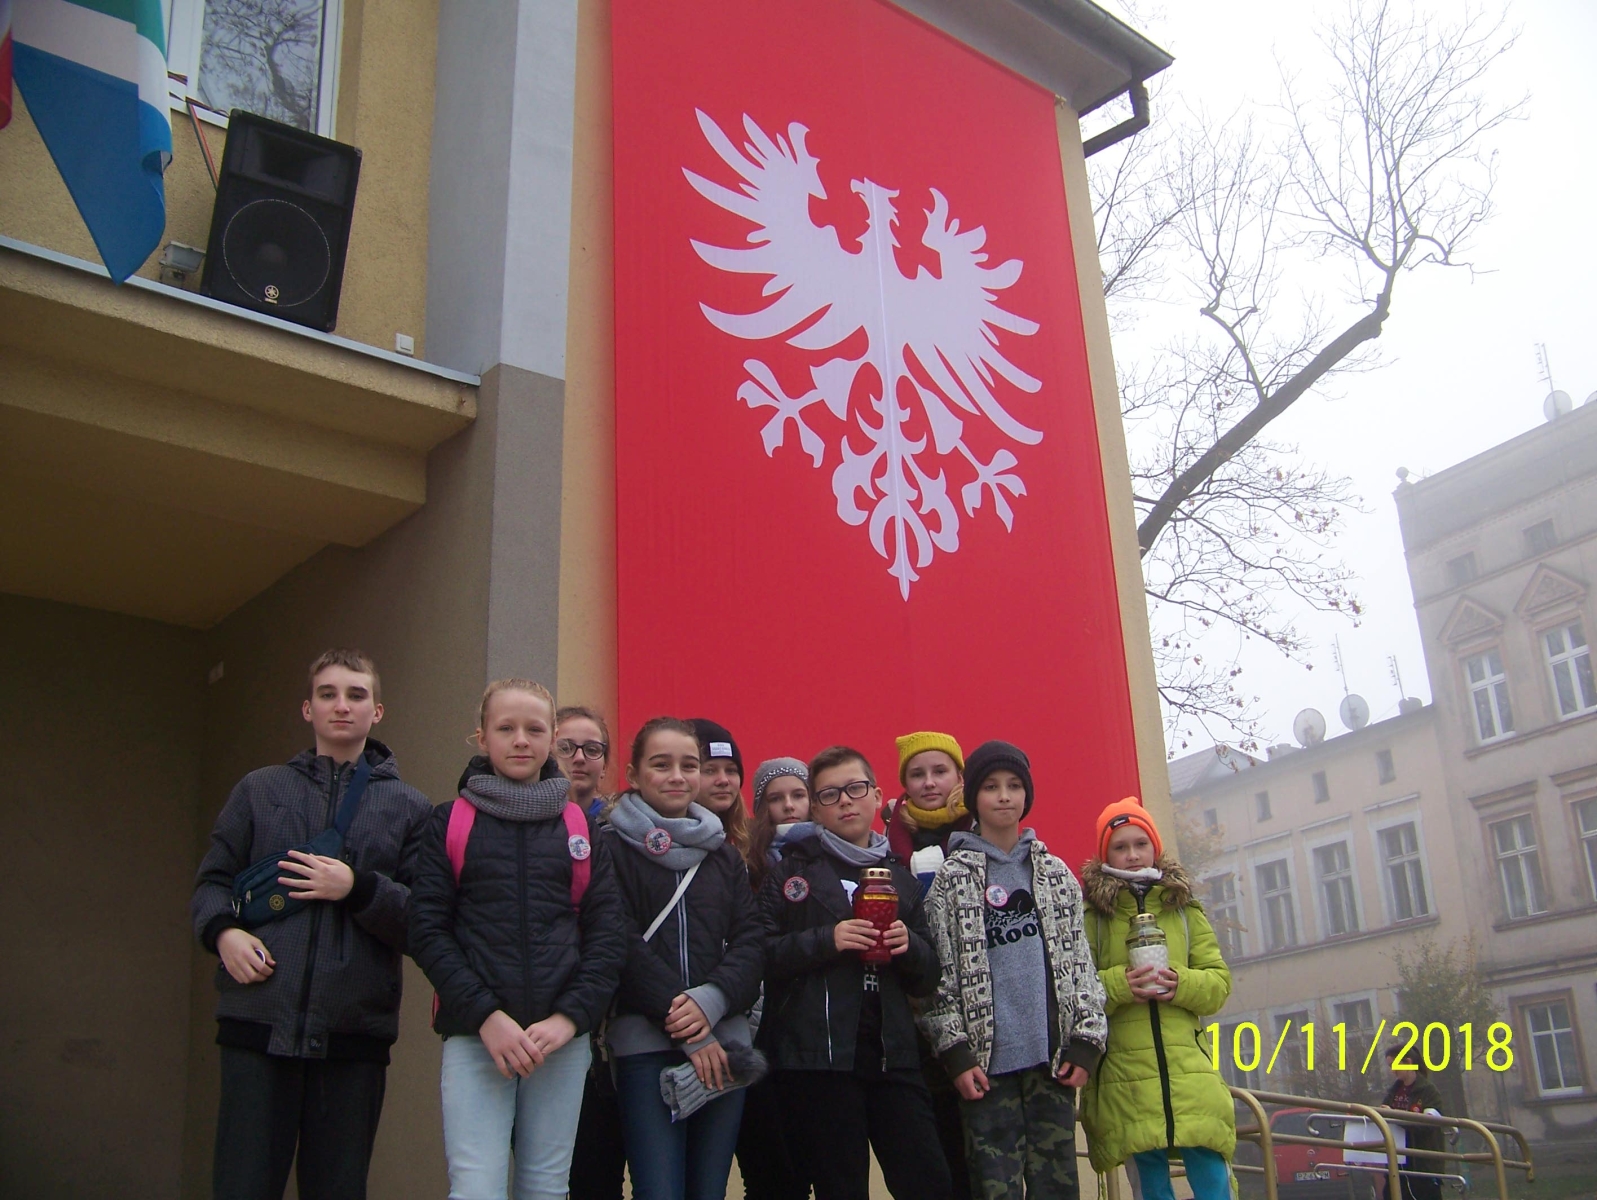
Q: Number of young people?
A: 10